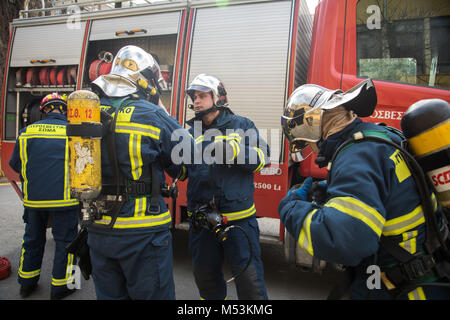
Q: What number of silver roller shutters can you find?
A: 3